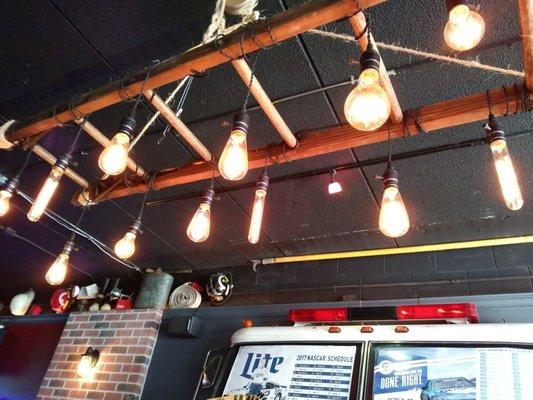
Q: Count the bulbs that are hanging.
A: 12